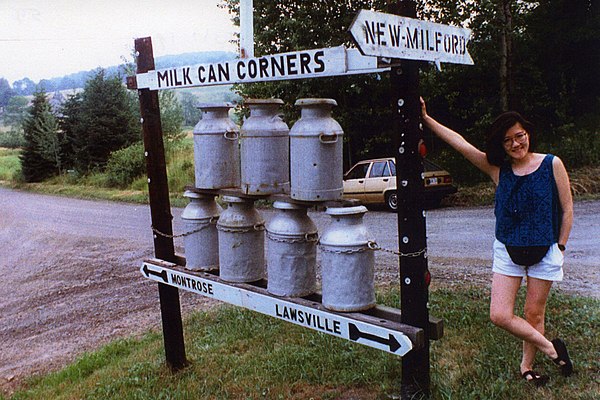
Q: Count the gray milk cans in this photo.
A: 7